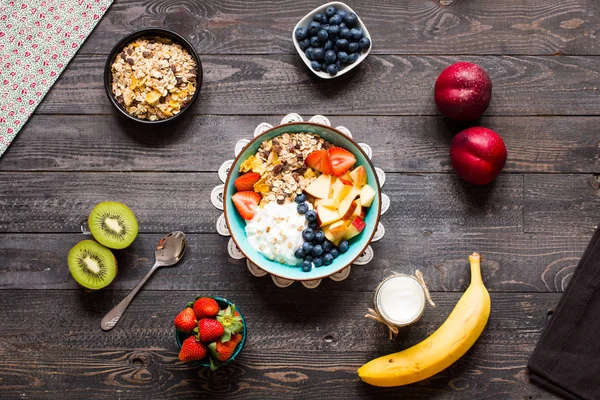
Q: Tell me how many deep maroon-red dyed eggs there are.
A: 0